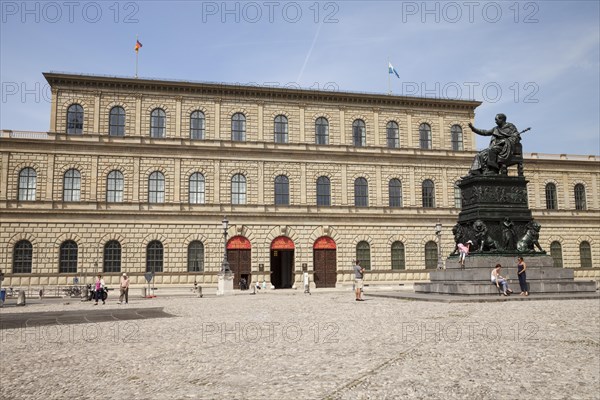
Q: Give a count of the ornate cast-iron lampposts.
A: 2